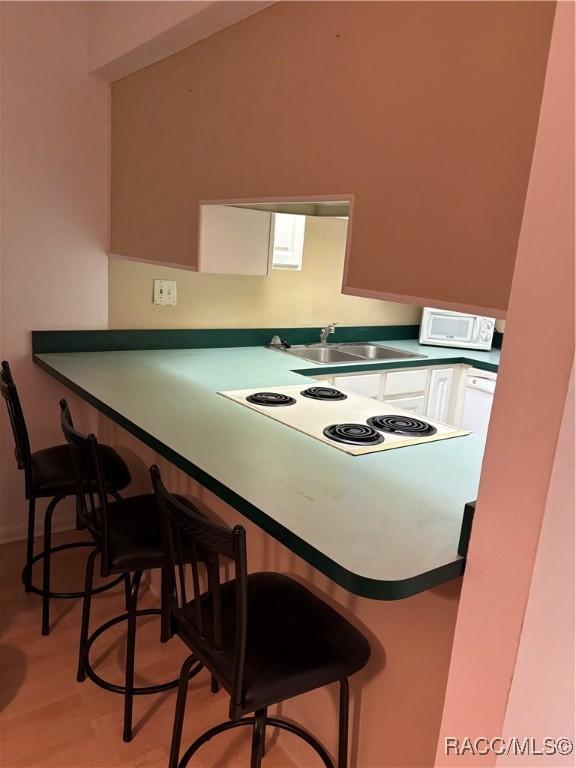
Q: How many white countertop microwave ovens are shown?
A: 1